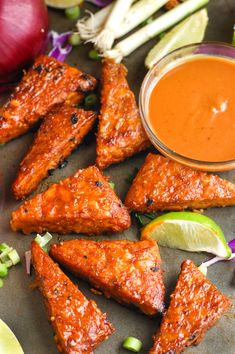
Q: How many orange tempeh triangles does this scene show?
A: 8